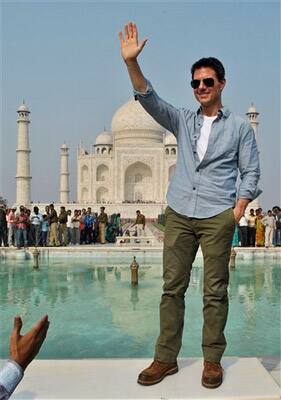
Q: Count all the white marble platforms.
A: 1